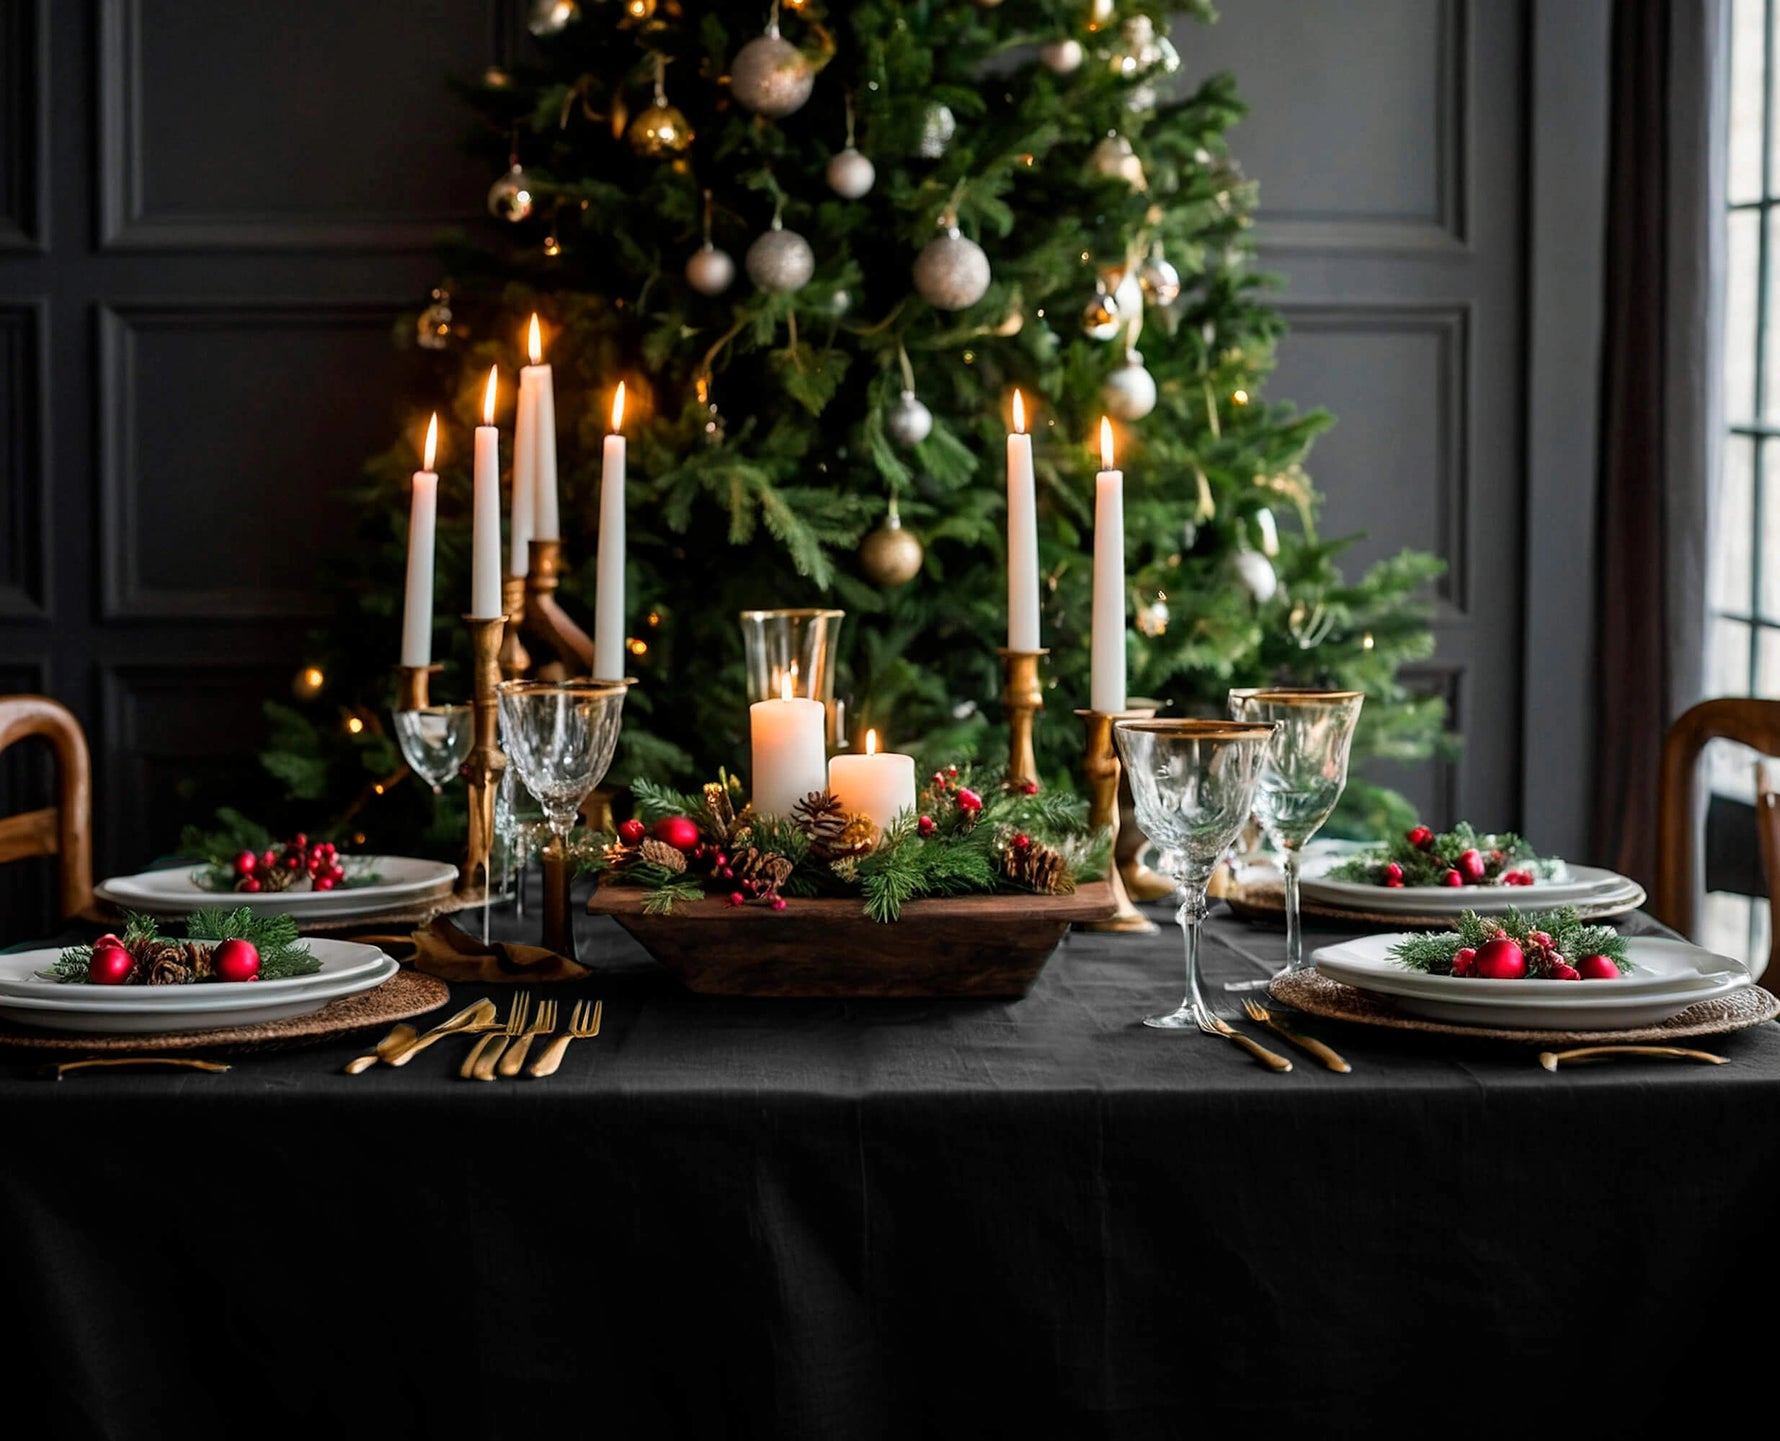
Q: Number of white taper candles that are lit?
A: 6